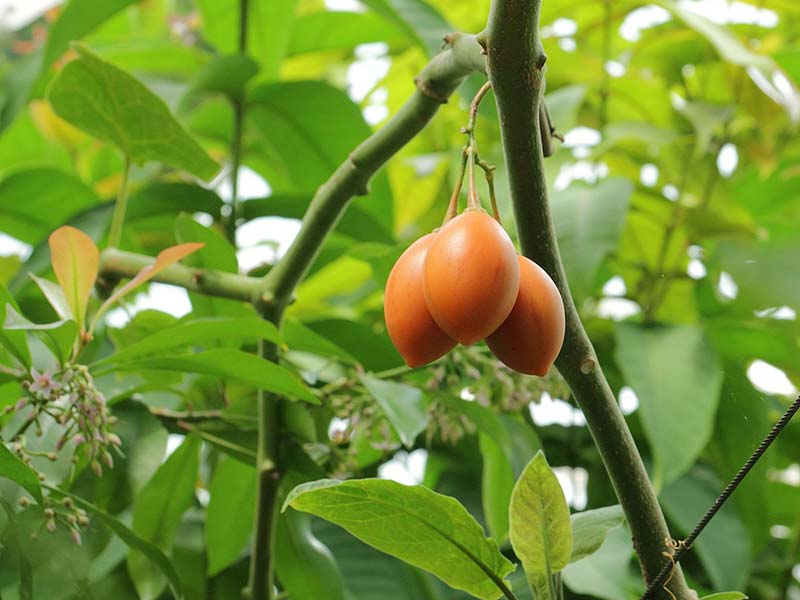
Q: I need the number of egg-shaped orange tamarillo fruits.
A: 3